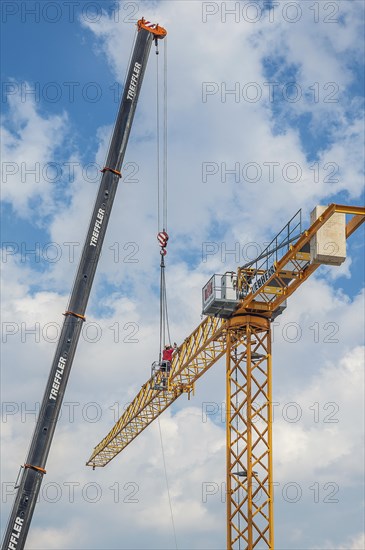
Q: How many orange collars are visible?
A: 3